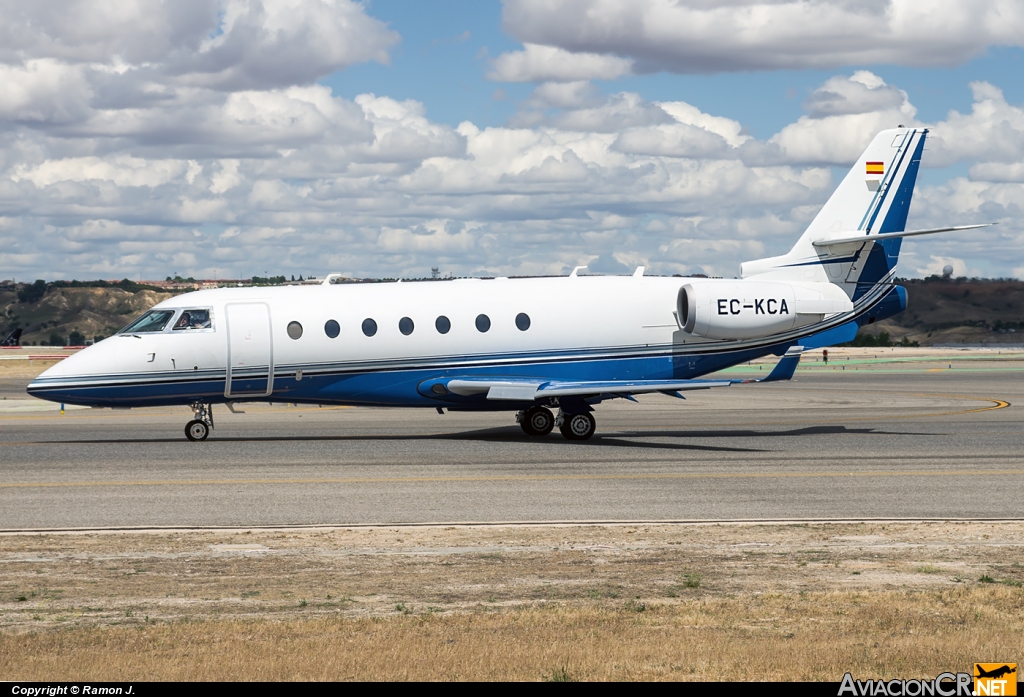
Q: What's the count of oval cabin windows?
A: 7